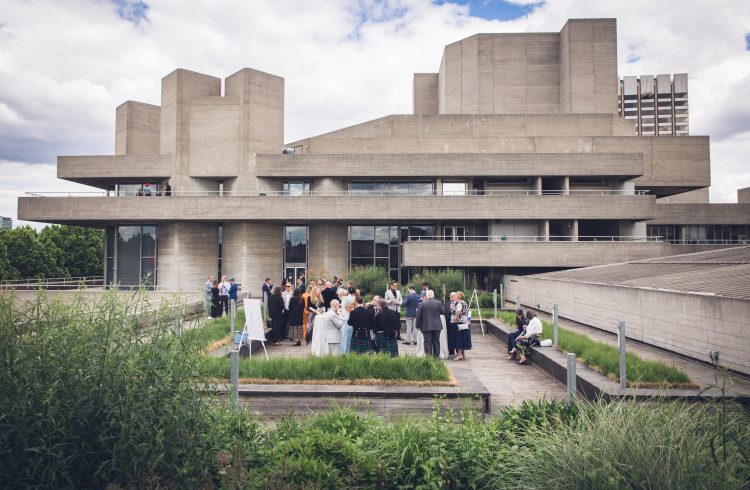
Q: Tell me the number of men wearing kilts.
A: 2